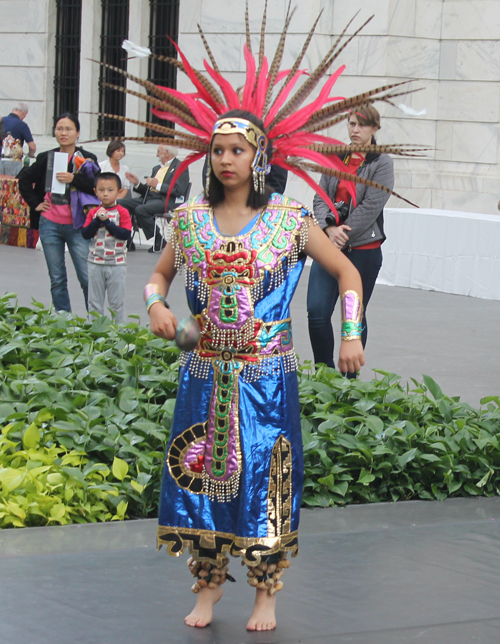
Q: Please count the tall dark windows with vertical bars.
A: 3